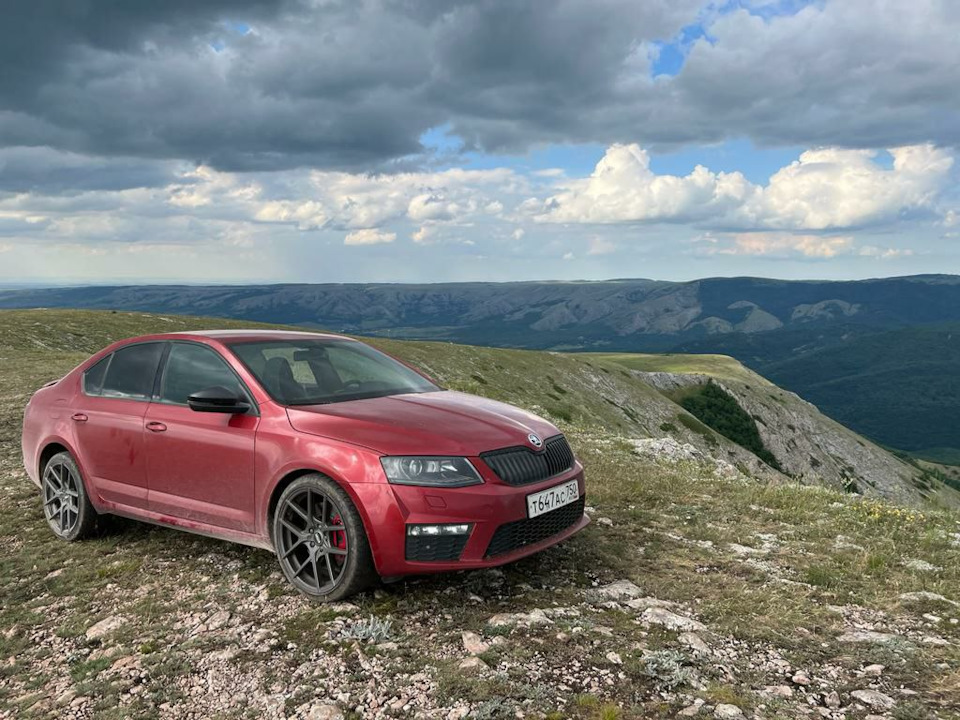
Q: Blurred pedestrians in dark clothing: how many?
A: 0